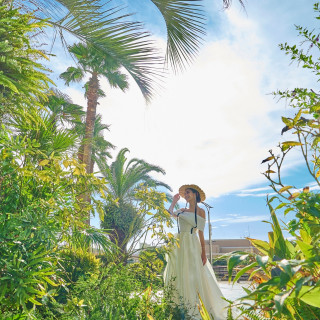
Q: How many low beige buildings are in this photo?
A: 1